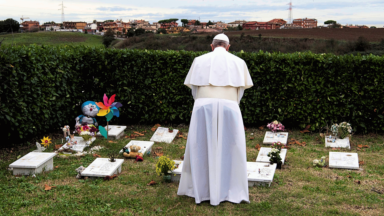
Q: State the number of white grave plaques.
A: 12